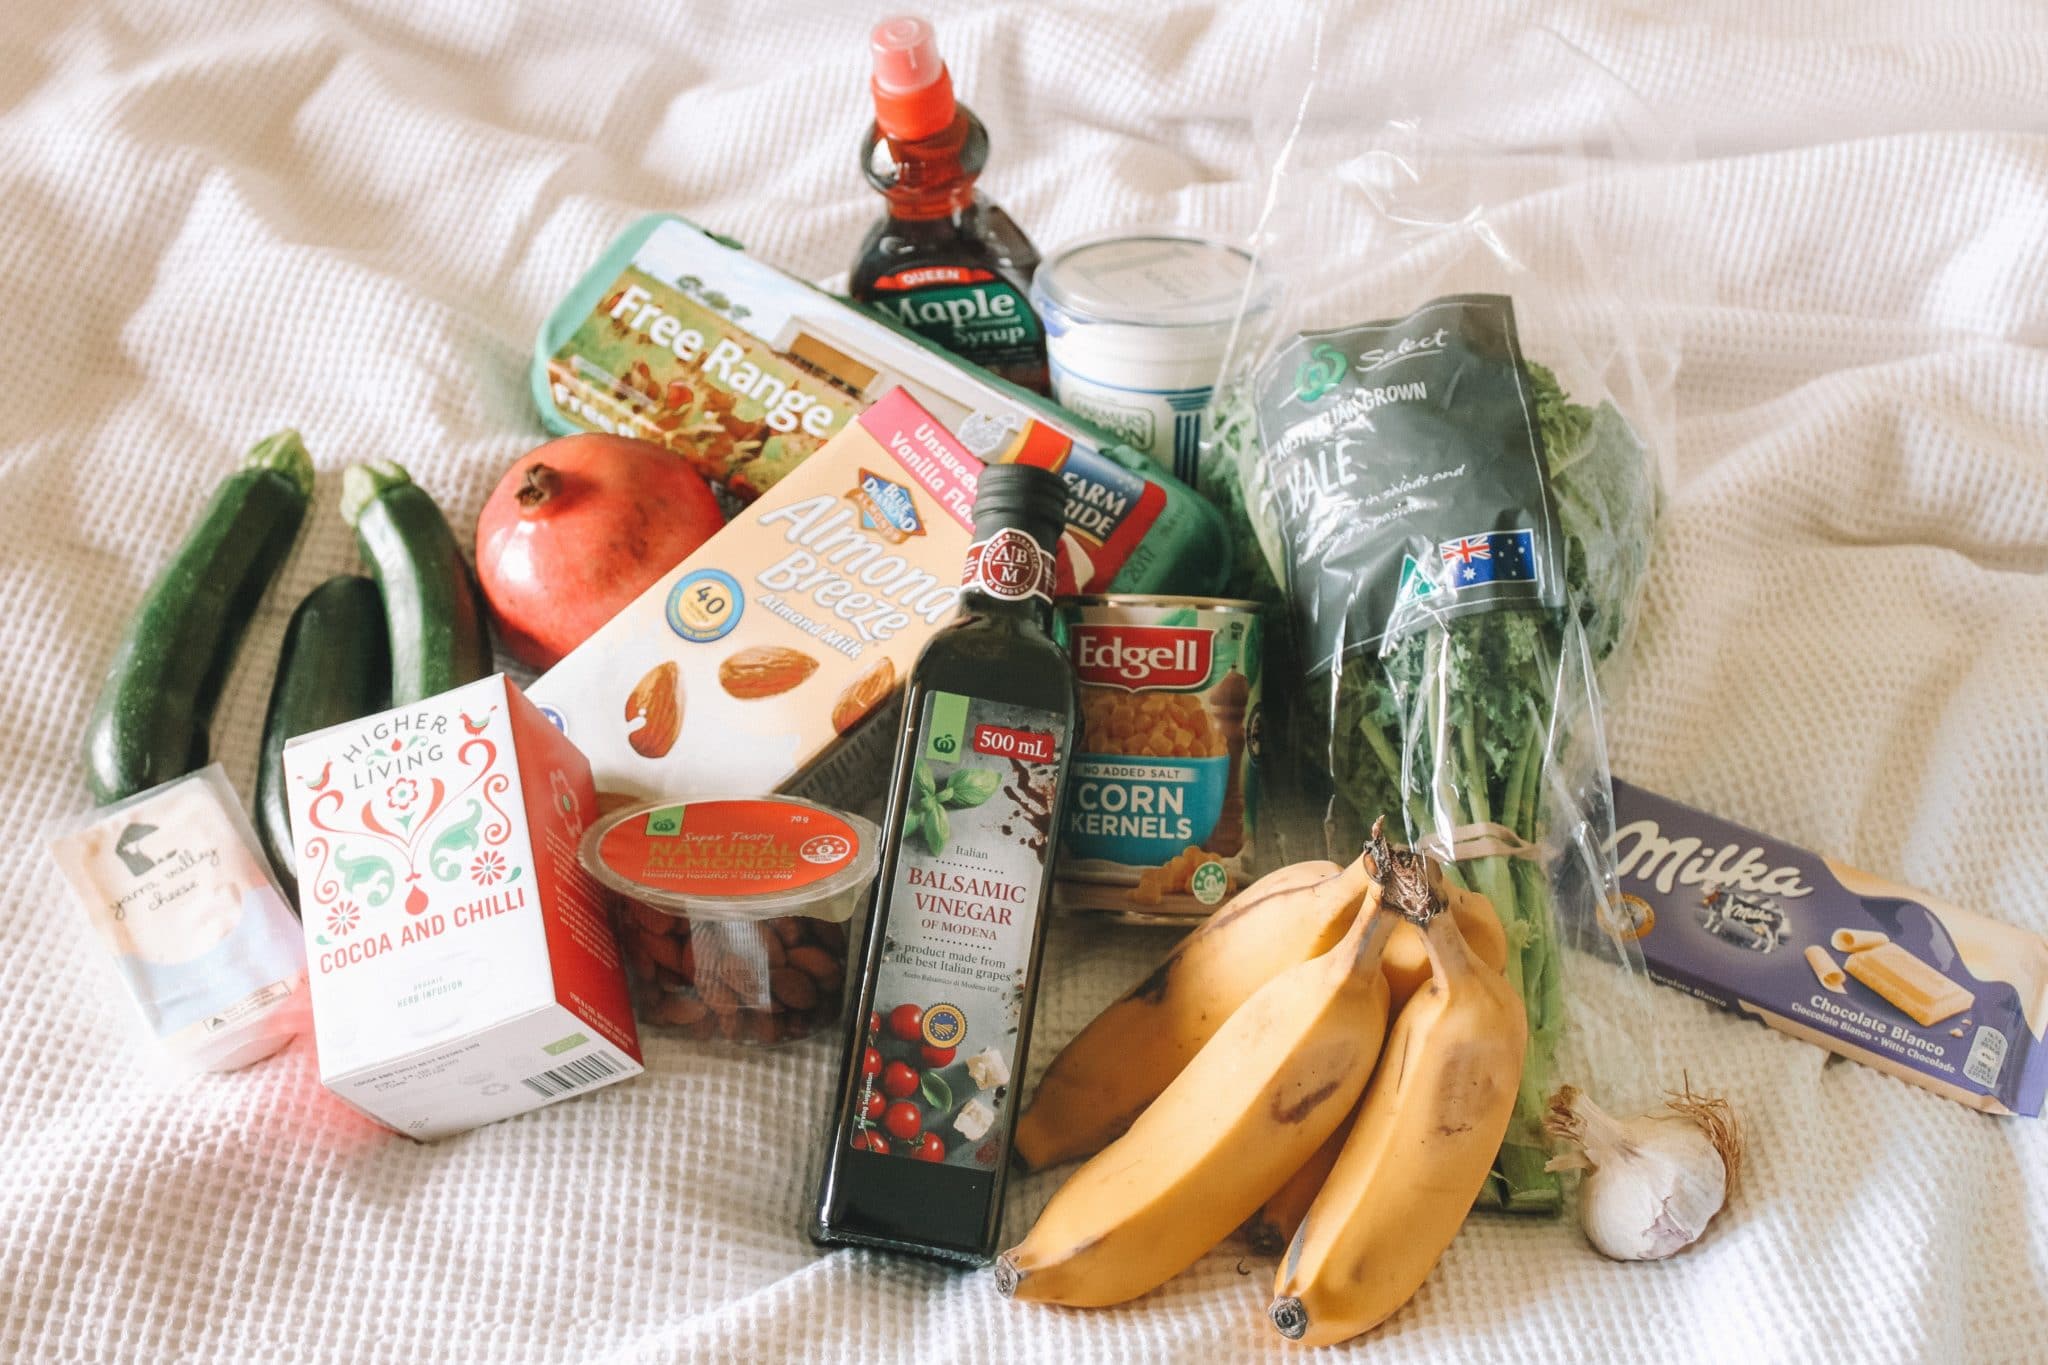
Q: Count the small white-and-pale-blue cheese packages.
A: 1